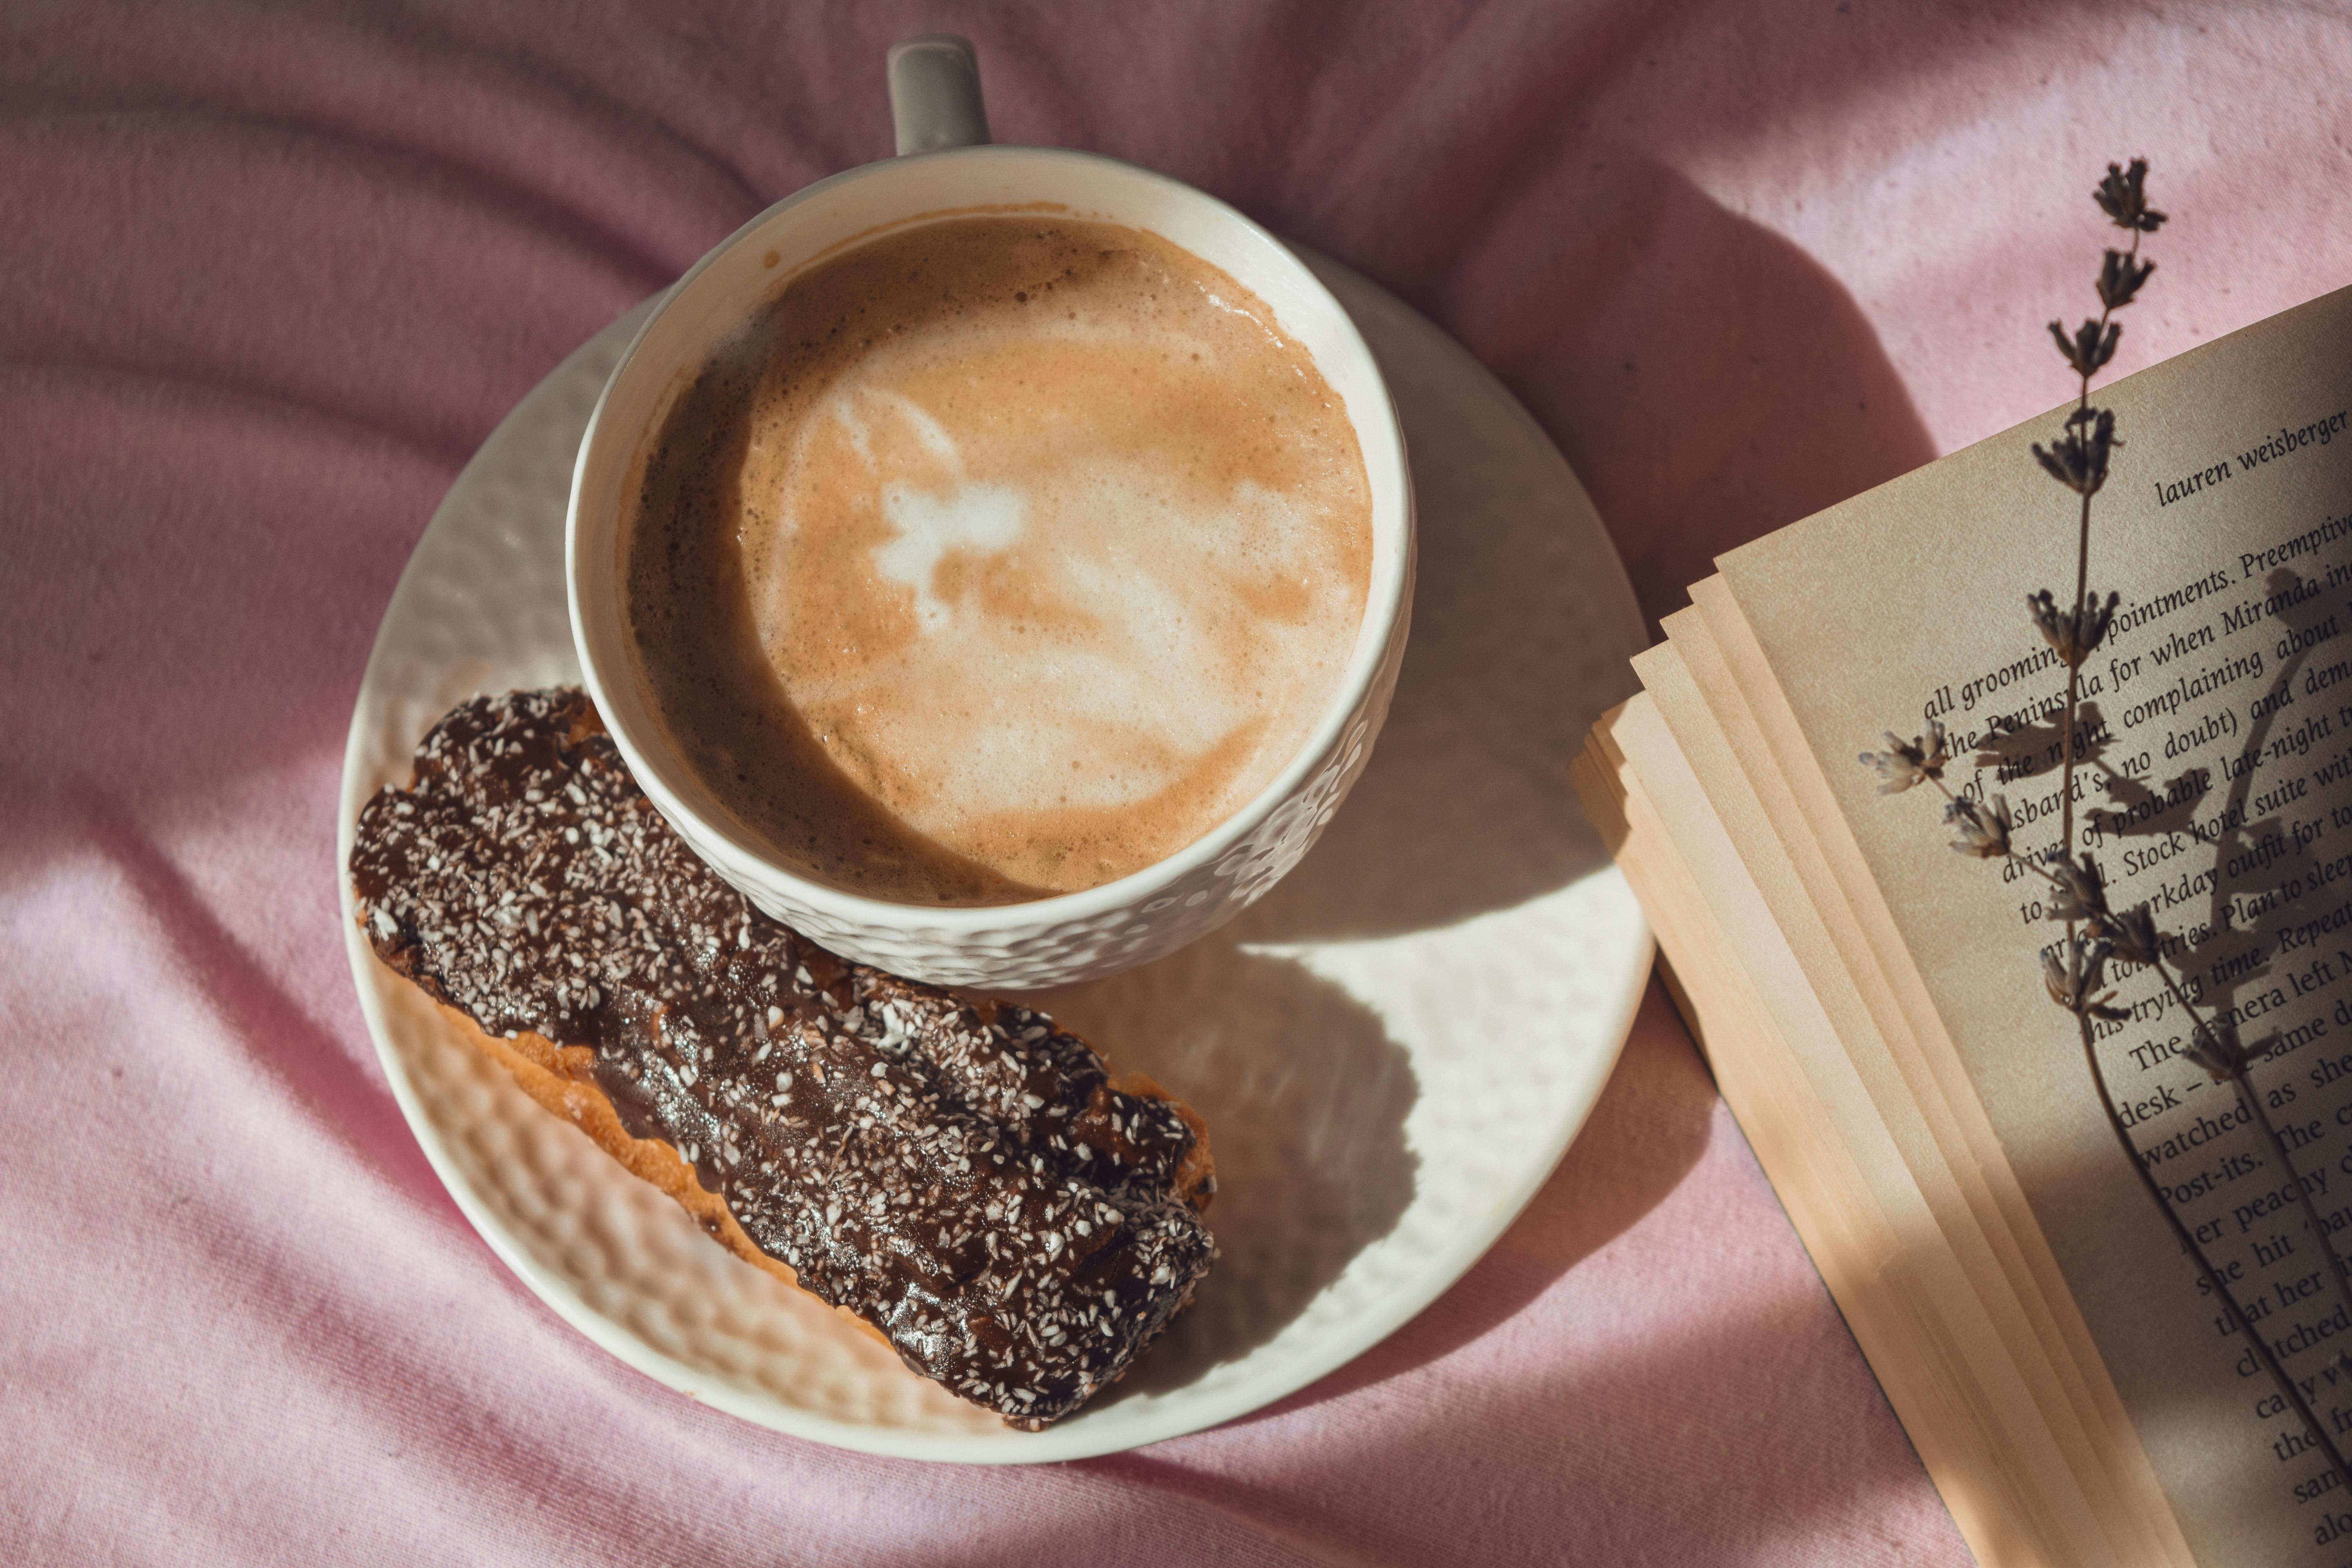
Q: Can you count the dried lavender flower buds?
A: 11